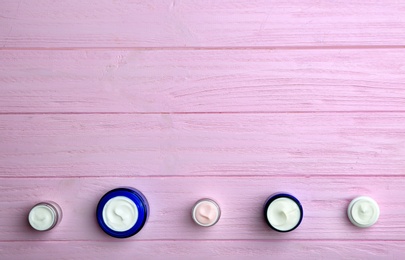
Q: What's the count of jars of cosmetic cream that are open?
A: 5